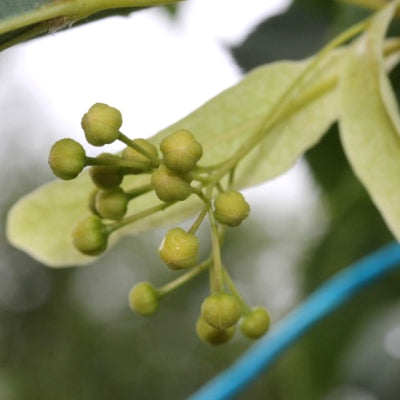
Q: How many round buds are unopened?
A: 15